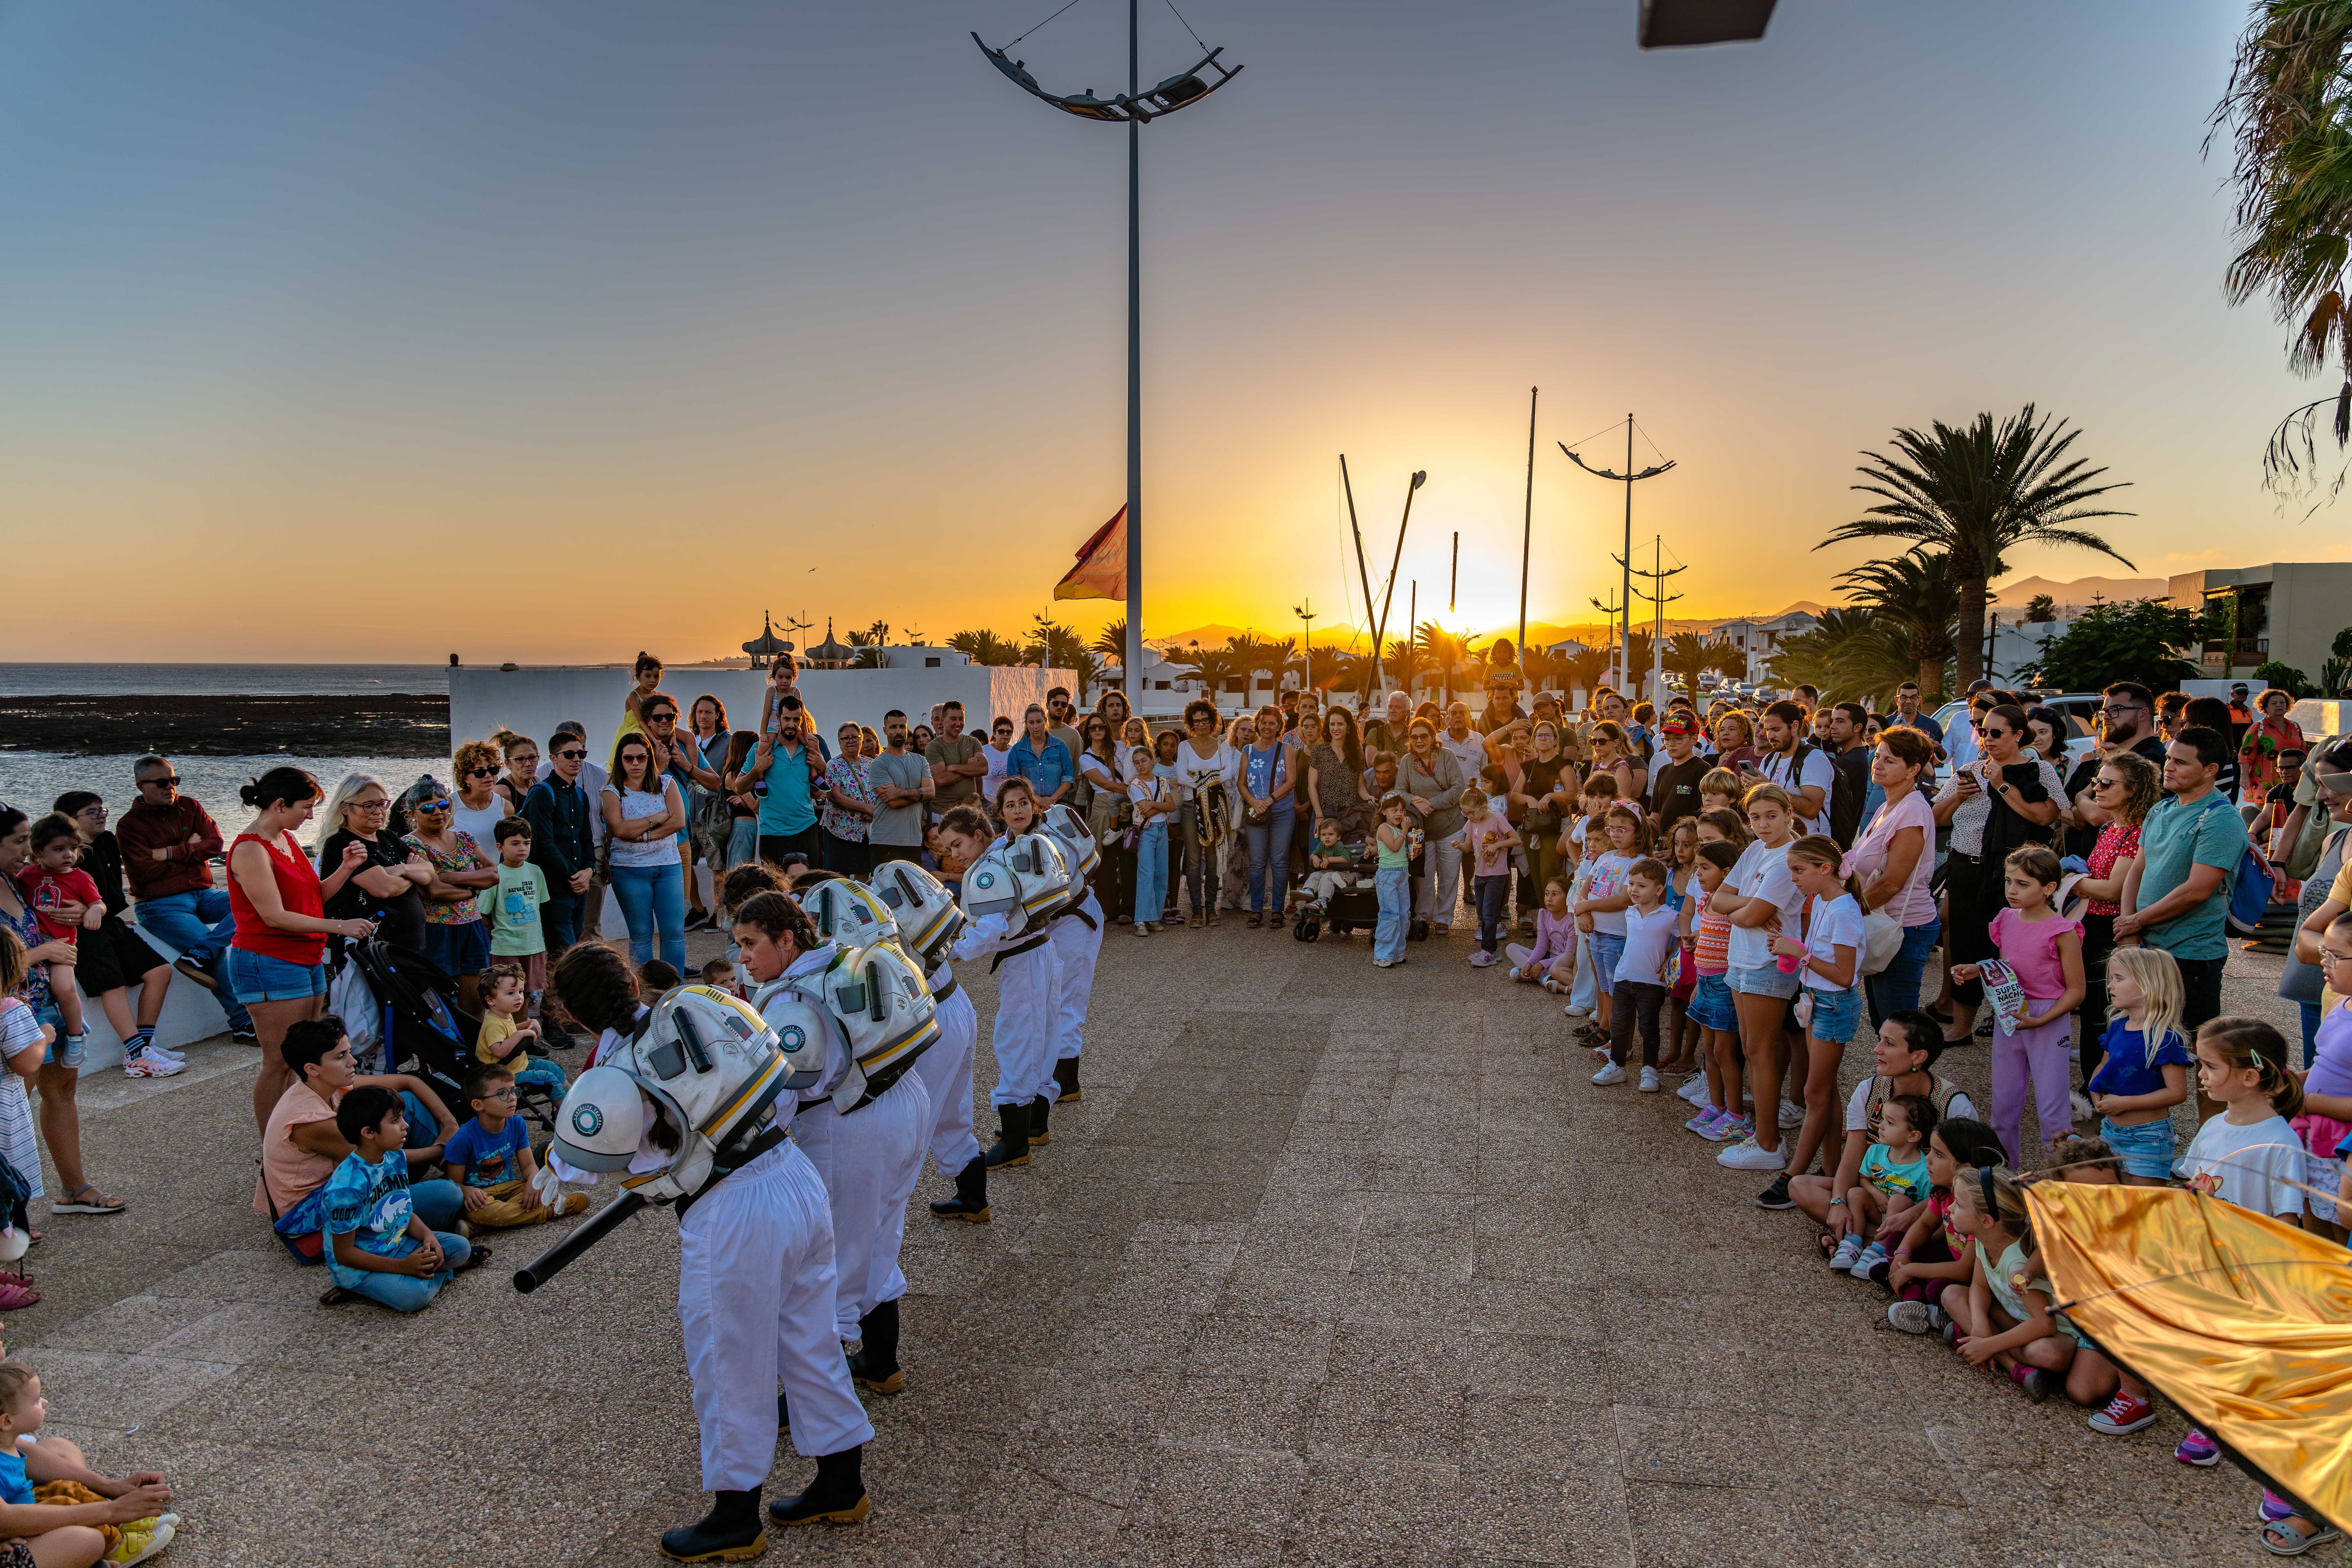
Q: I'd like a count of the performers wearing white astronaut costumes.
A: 6